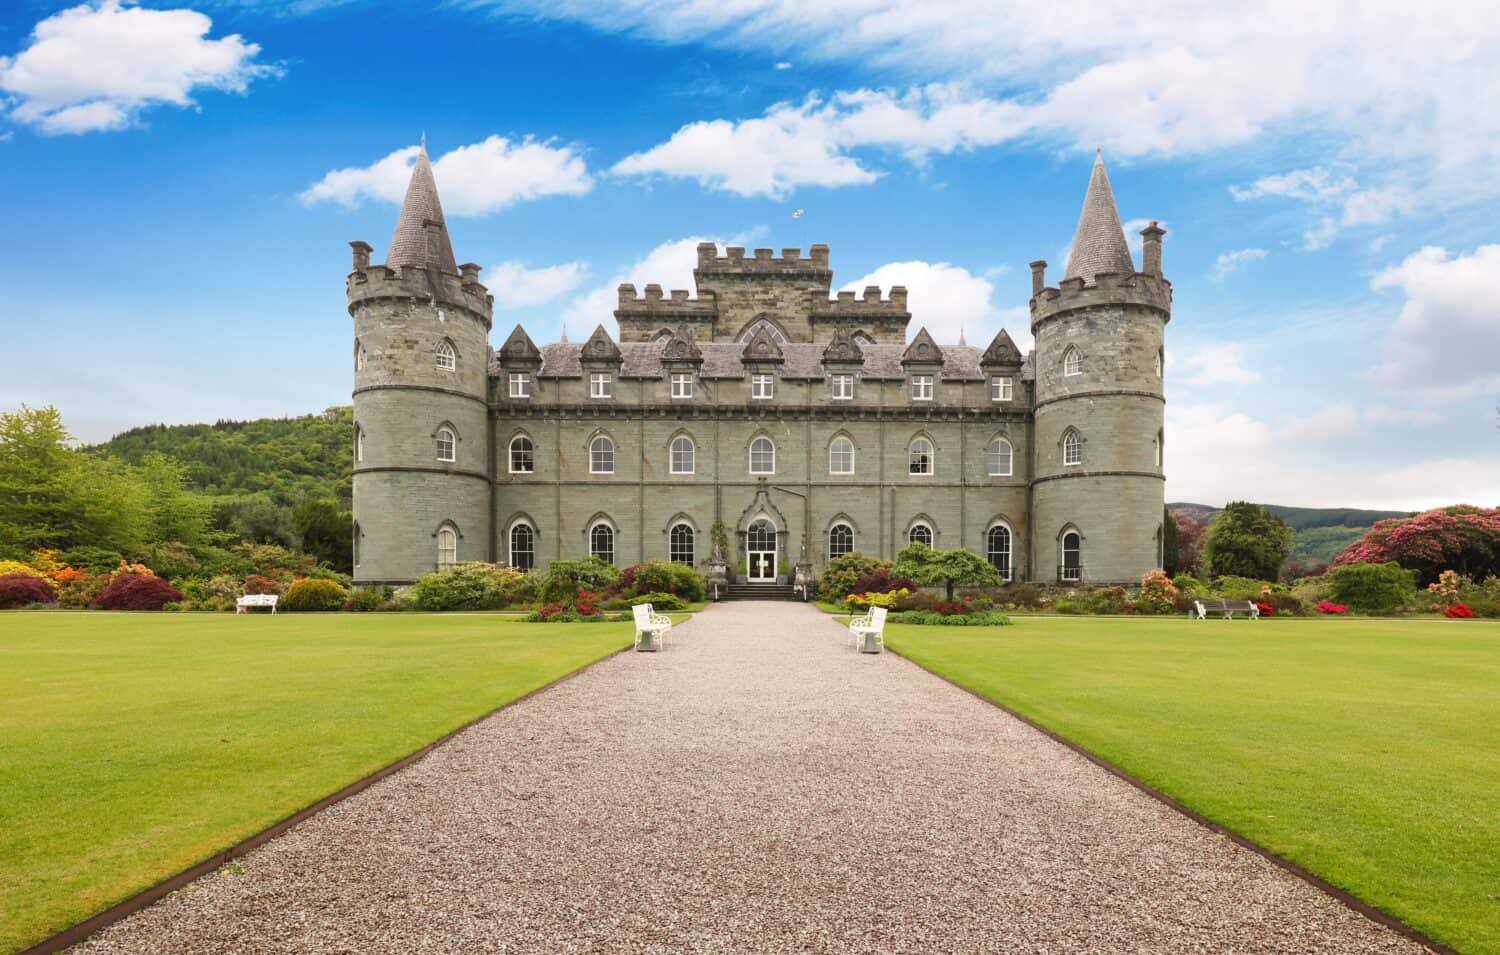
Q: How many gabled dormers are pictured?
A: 7